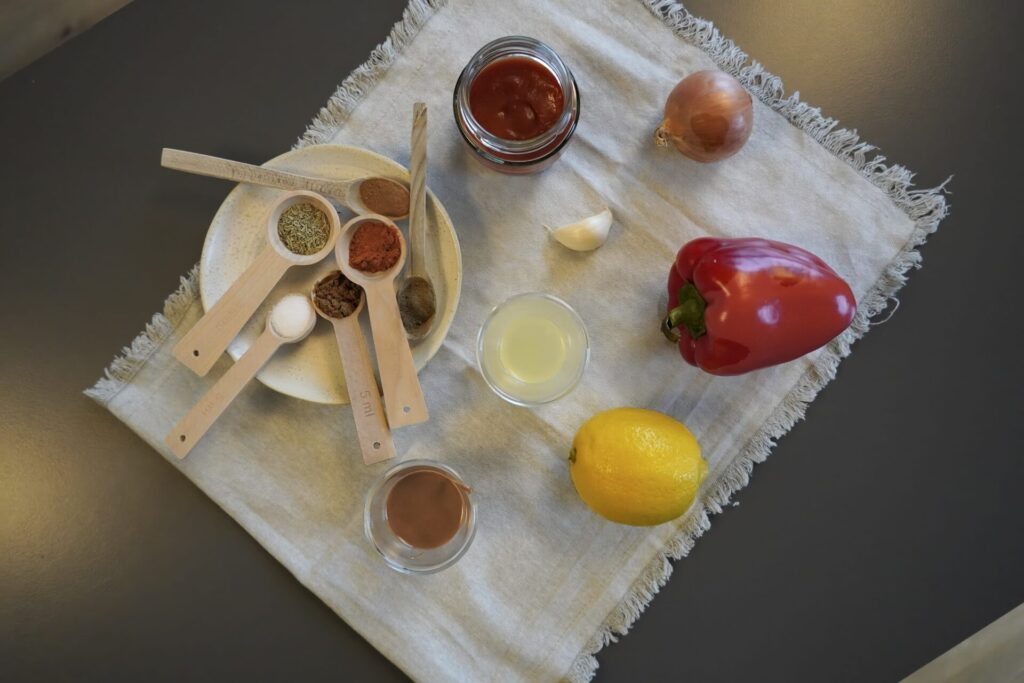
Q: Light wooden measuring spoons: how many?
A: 4